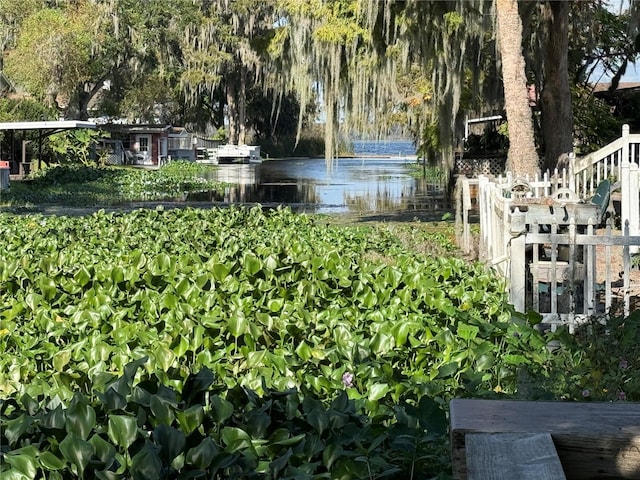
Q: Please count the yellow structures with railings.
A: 0